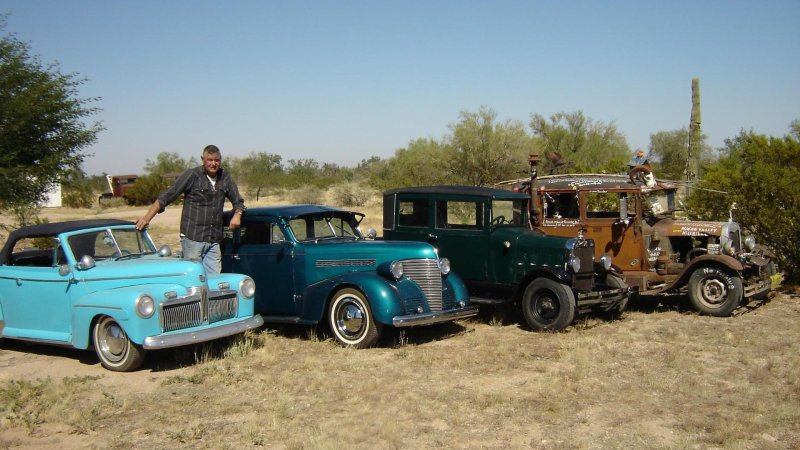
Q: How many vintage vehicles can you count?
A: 4